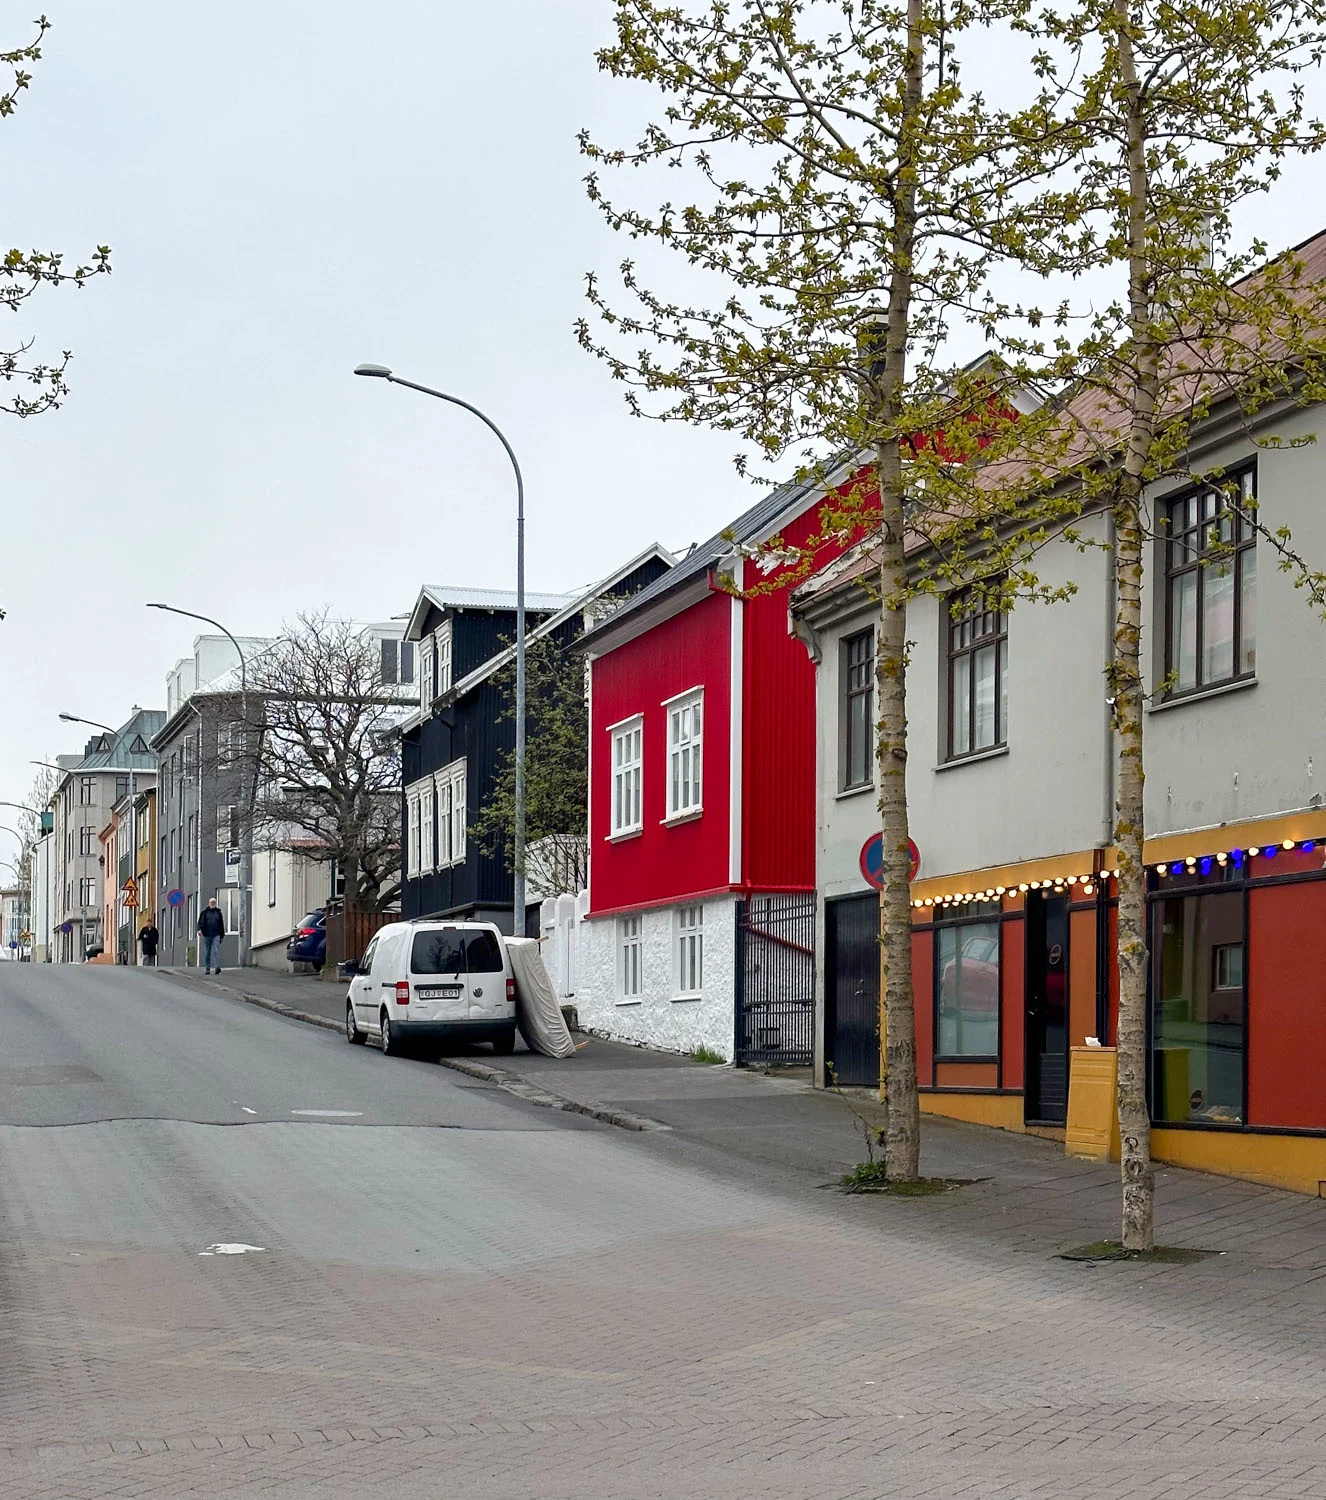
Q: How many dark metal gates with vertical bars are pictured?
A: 1